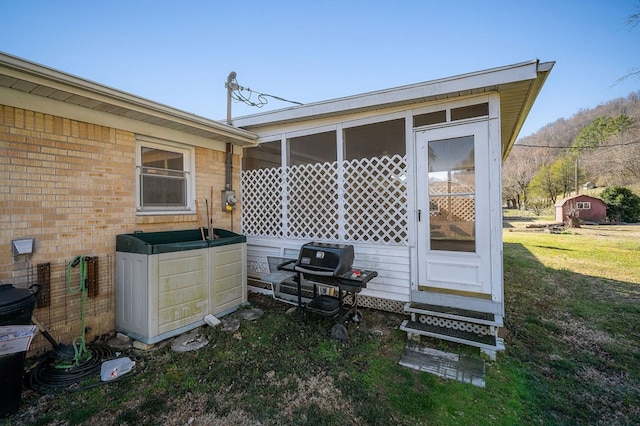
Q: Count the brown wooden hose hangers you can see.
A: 2